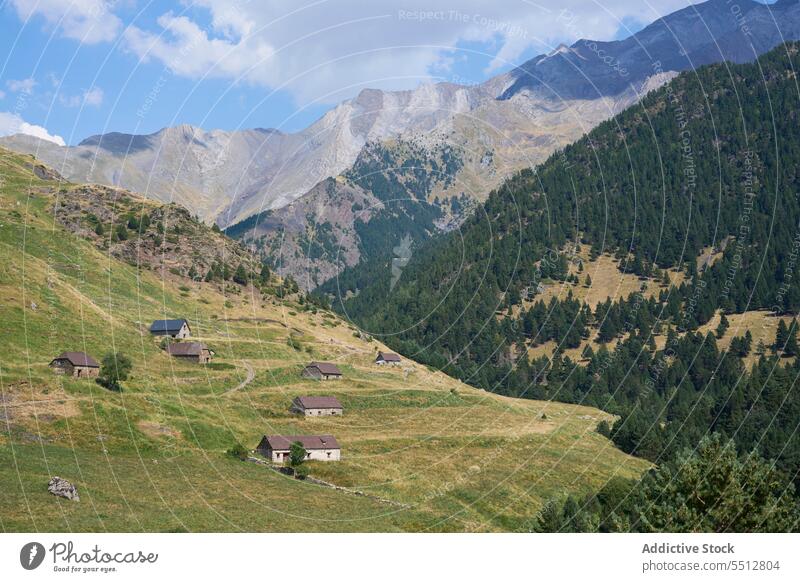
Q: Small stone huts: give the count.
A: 7